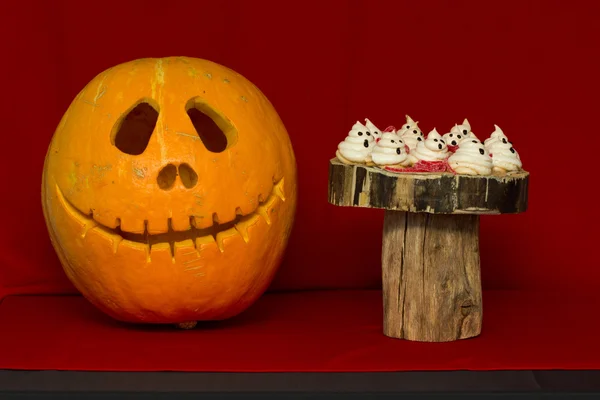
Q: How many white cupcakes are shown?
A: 10